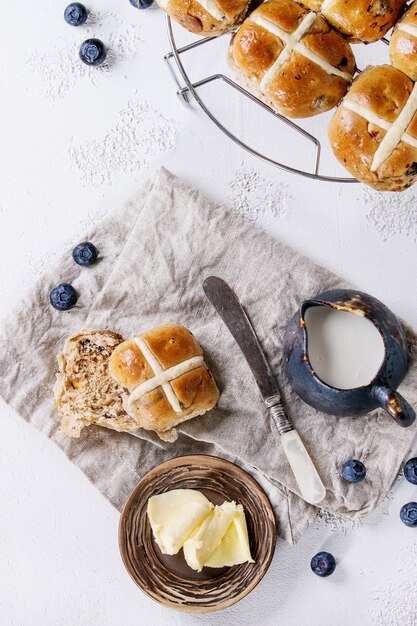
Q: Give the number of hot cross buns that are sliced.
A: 1